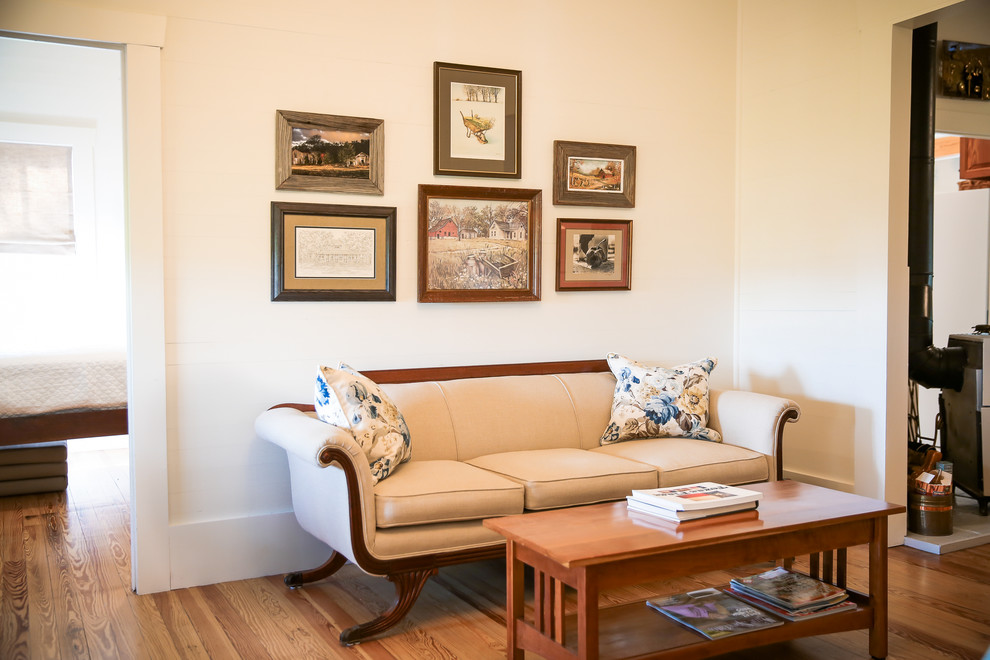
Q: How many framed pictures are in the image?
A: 6